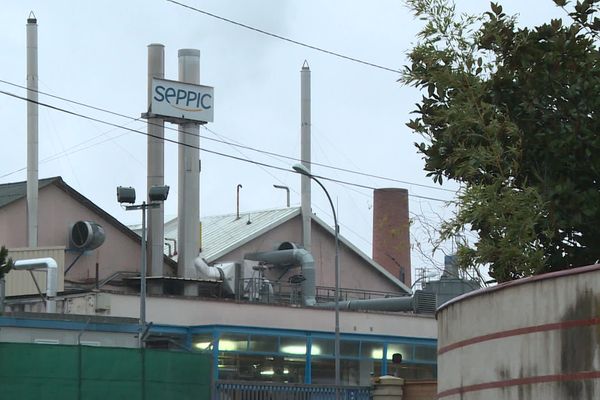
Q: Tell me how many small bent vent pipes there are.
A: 4